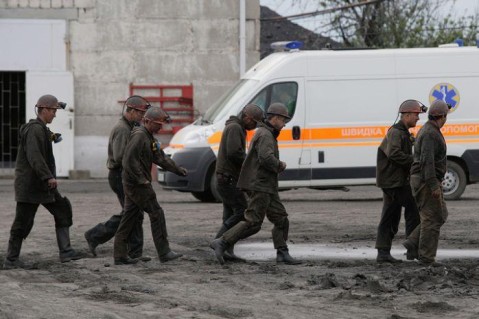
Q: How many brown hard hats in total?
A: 7